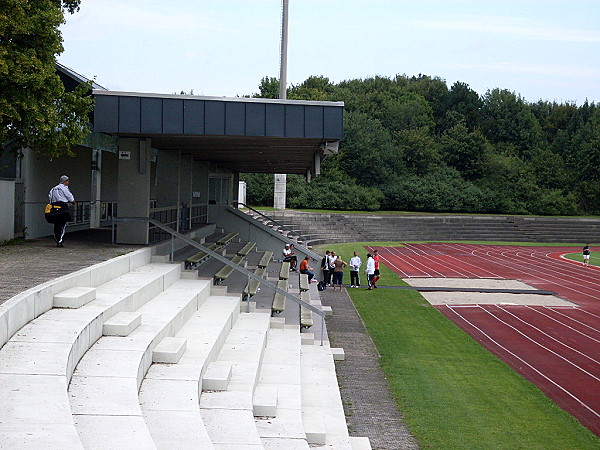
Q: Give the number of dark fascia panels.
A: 12